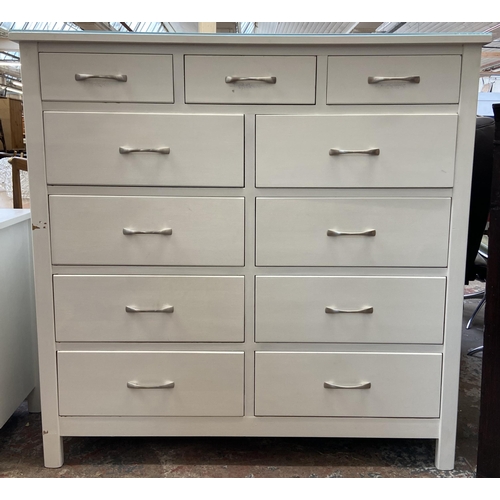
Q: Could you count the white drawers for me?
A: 11